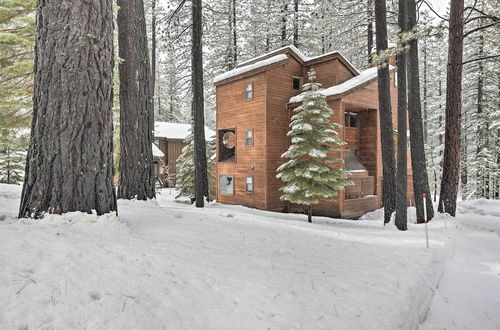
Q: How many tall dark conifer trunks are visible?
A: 7